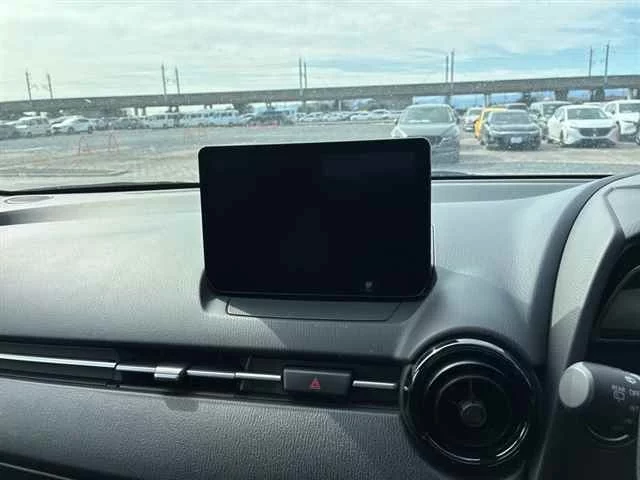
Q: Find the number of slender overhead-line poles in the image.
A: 10